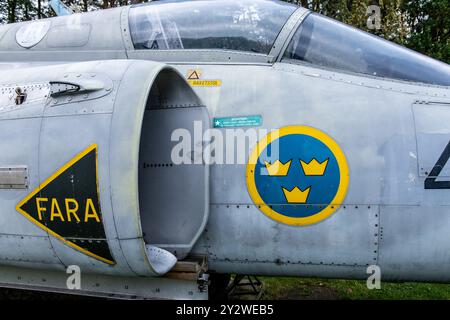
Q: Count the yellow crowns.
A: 3